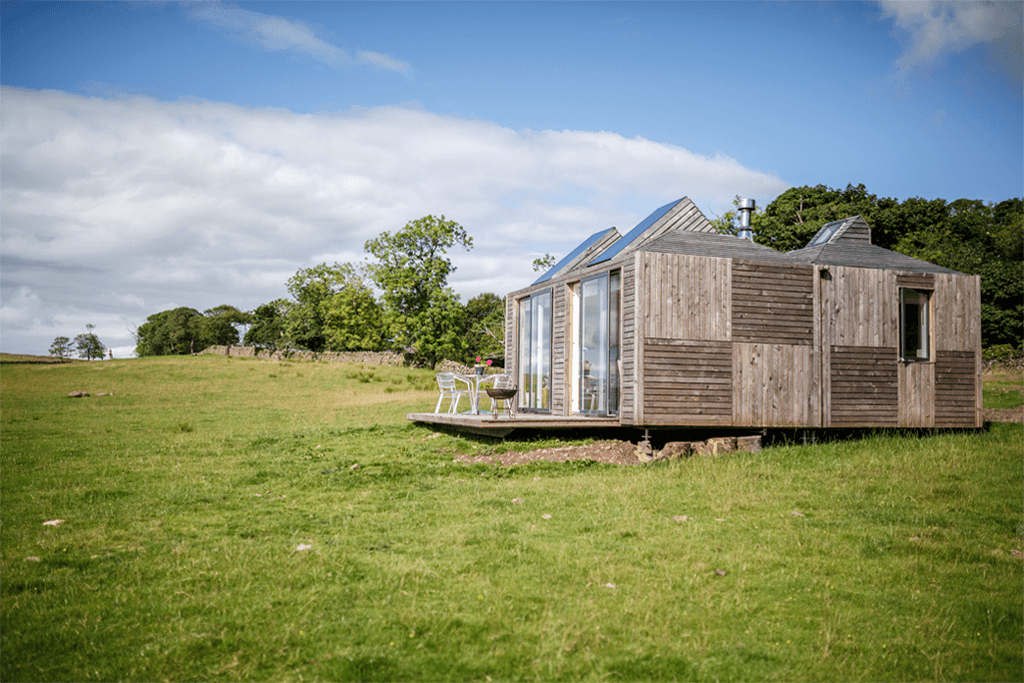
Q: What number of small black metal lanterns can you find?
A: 0